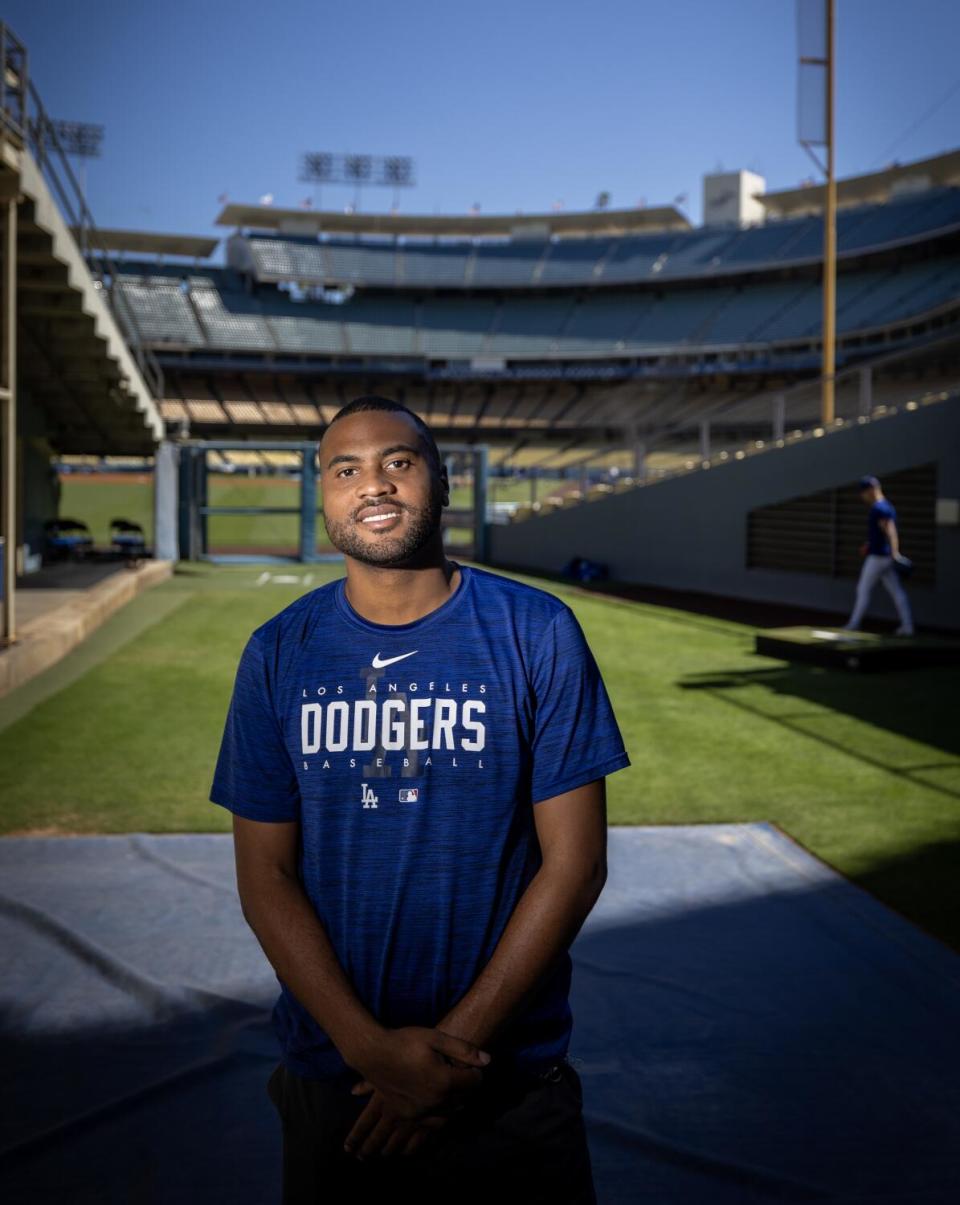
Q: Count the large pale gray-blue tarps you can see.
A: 1